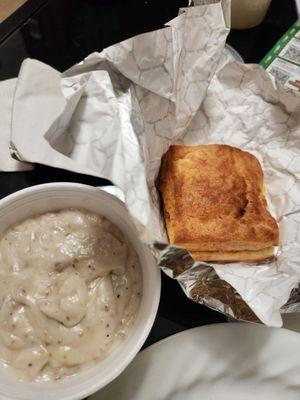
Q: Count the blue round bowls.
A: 0